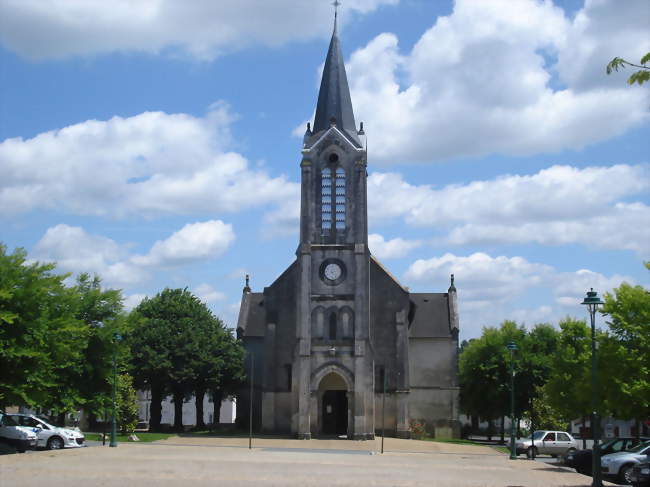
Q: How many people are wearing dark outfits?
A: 0